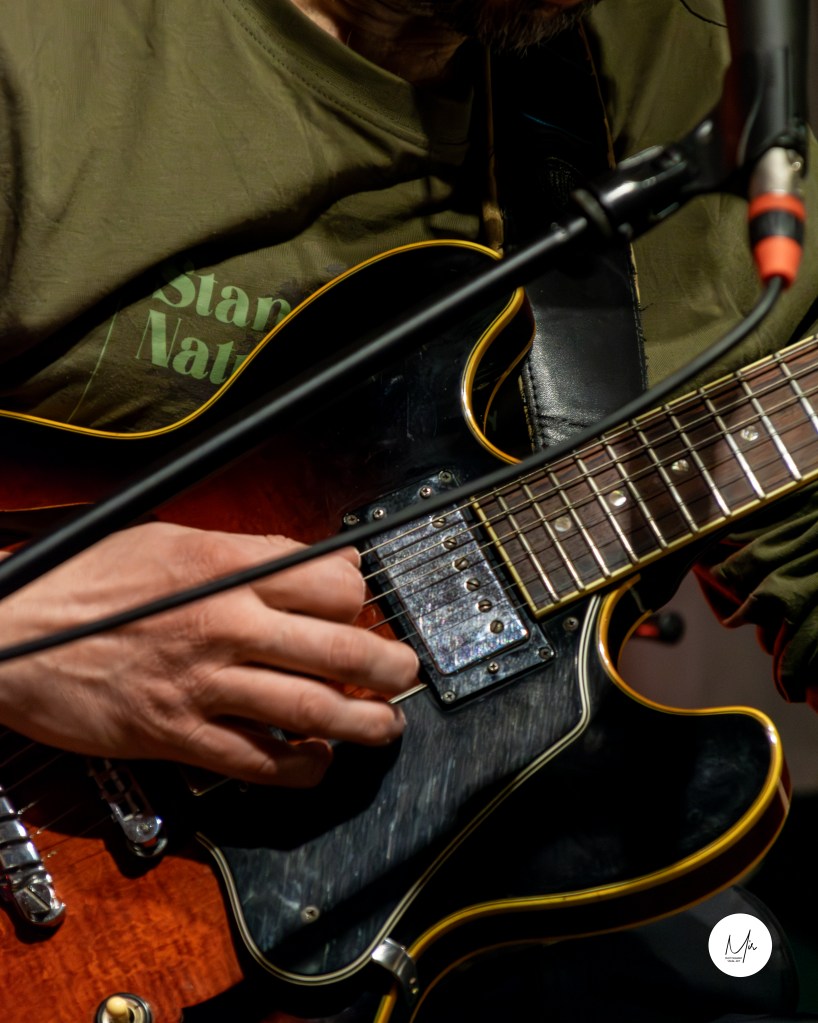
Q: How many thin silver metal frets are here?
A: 10